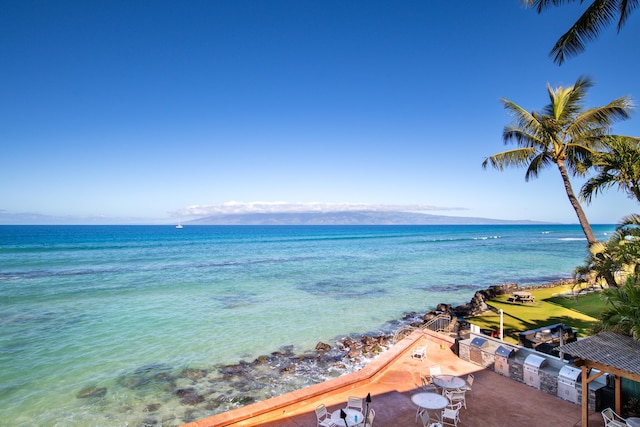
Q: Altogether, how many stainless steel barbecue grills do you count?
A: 4